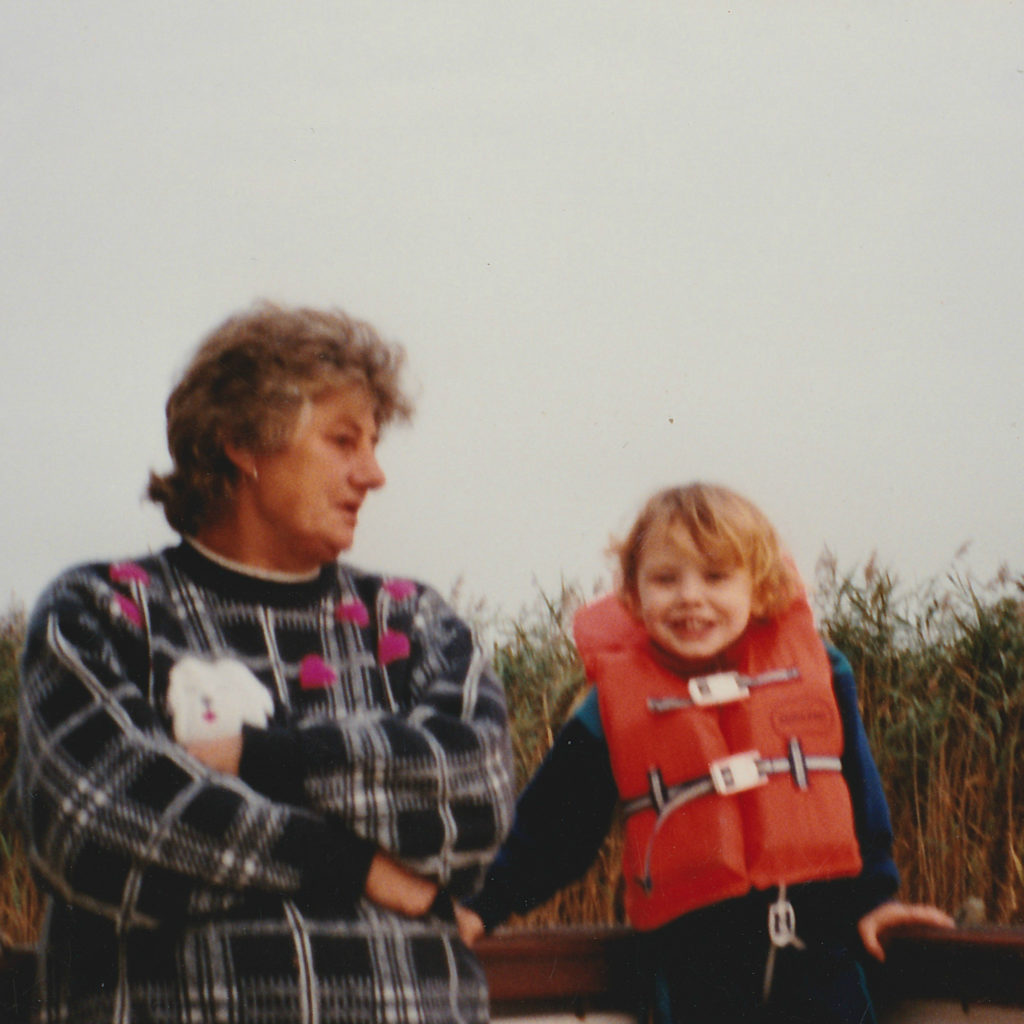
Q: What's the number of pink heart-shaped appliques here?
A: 6